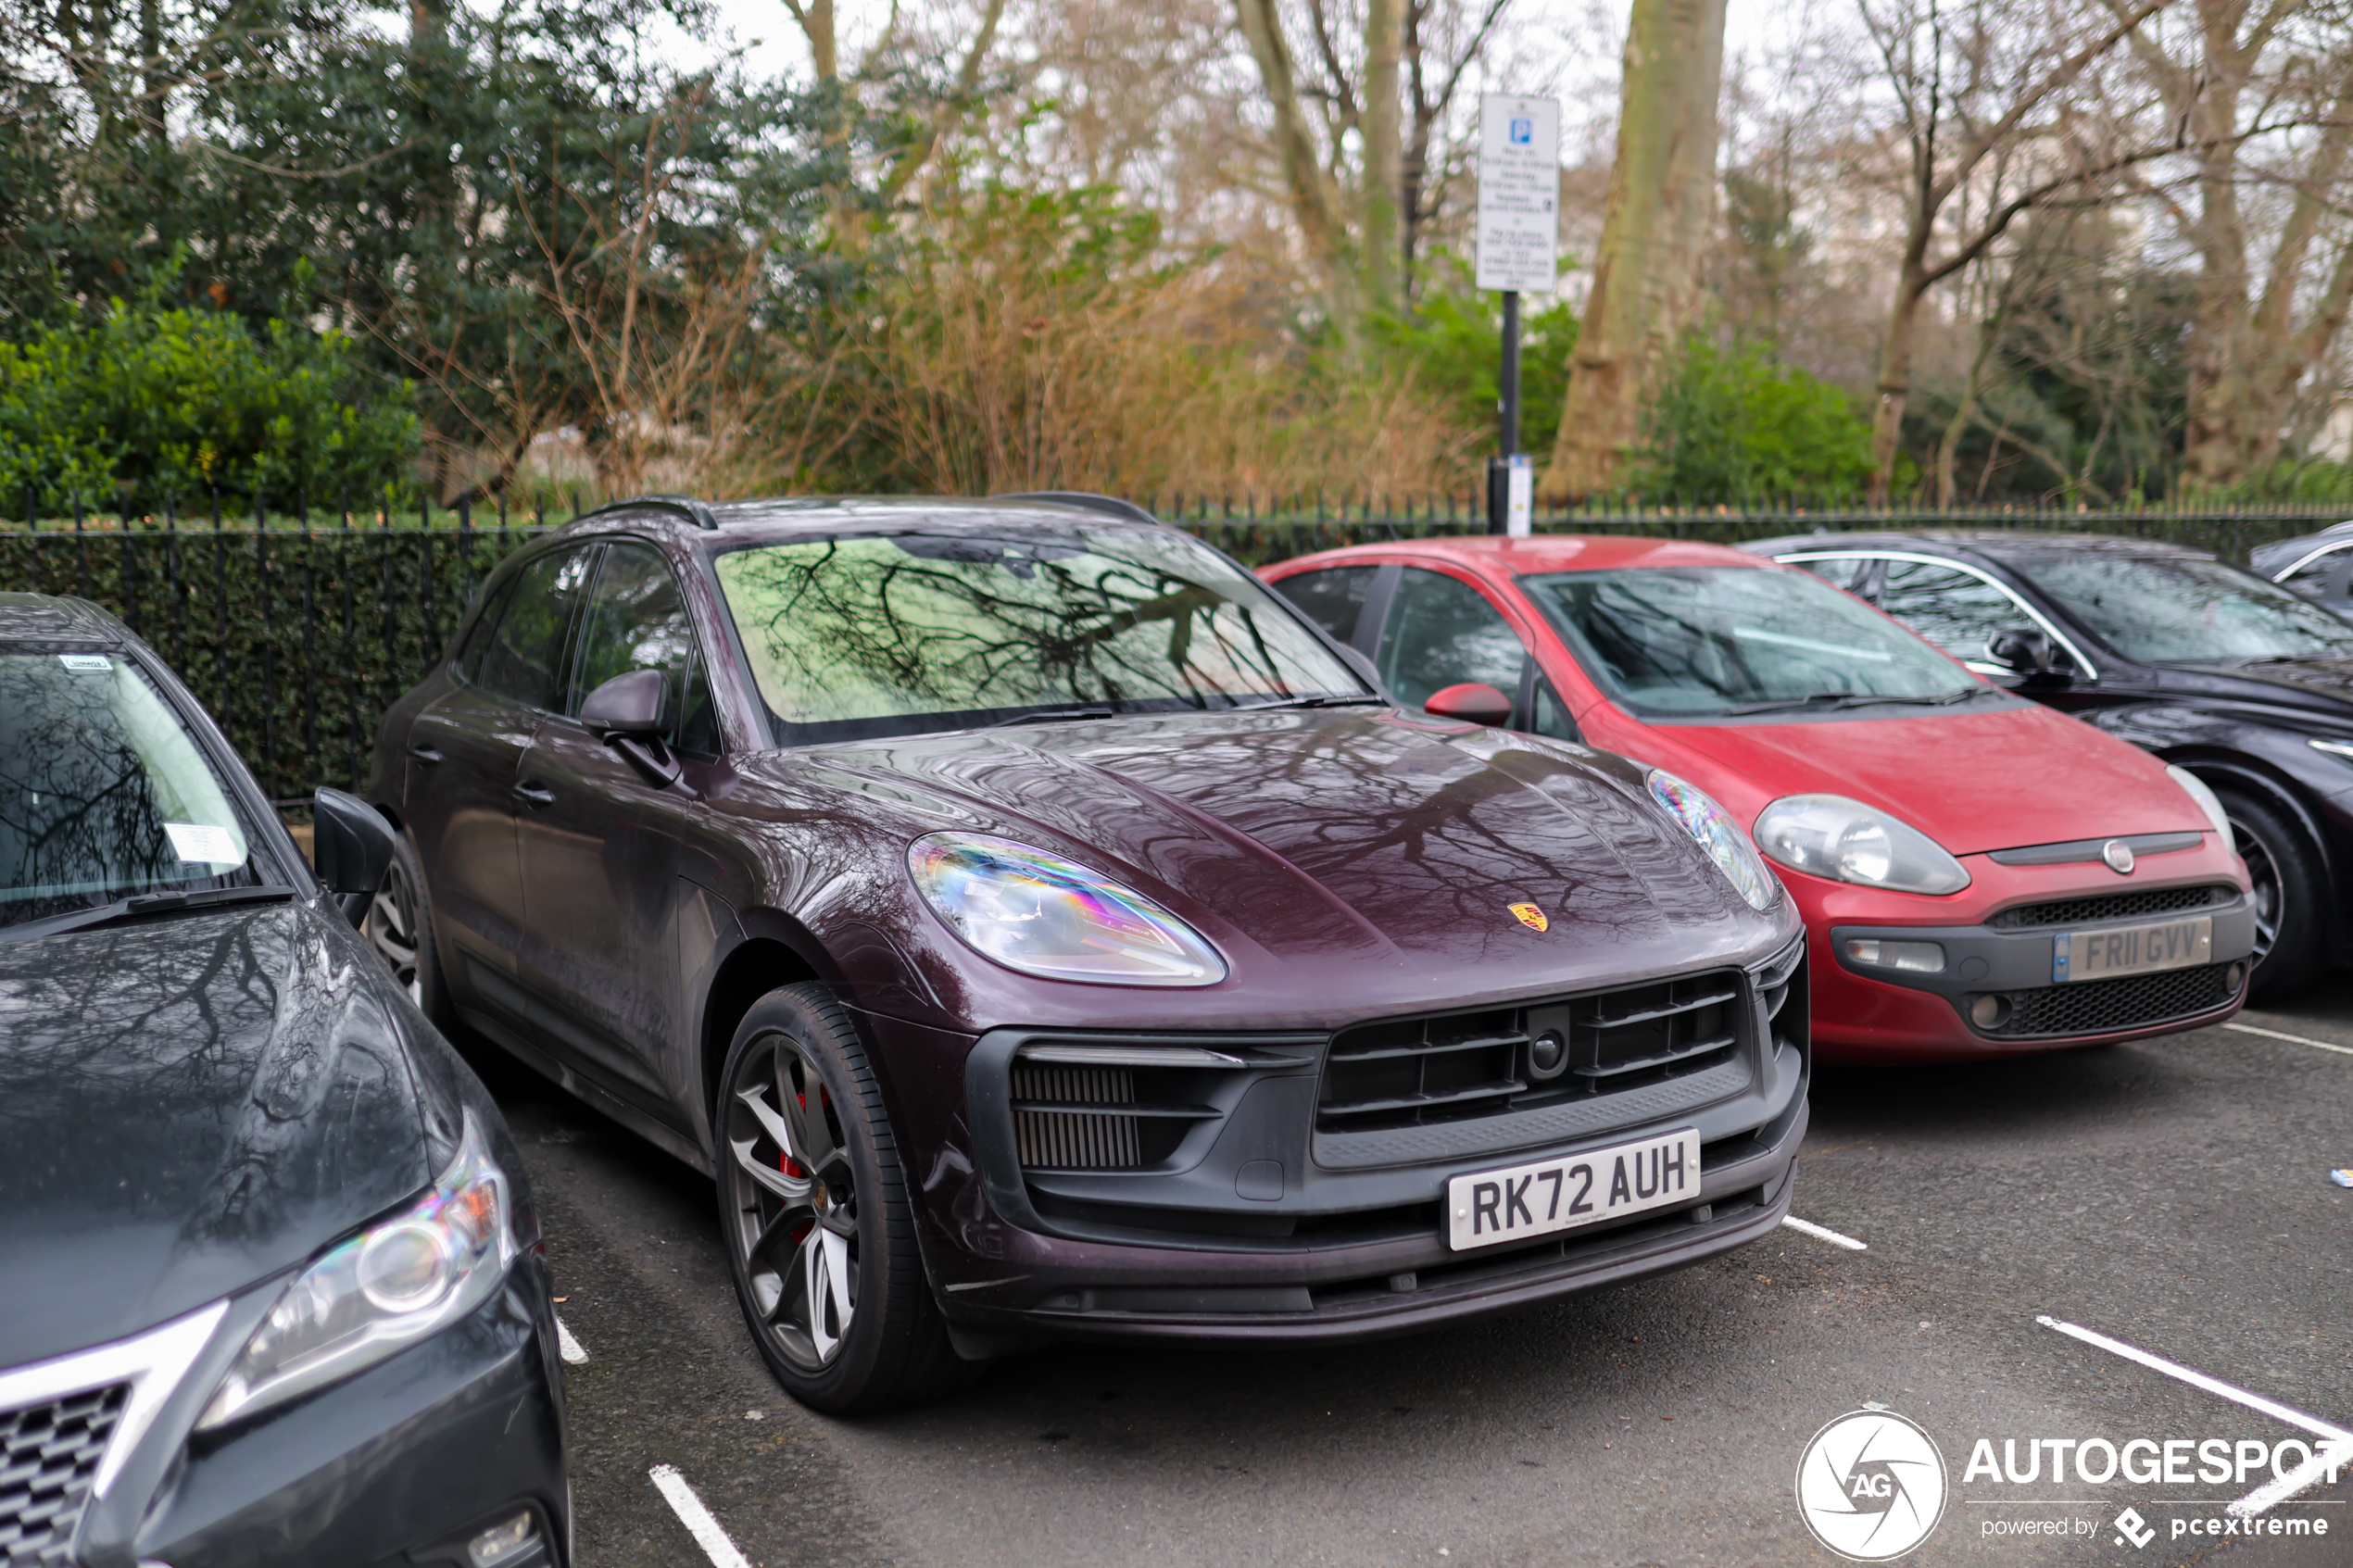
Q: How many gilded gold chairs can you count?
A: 0